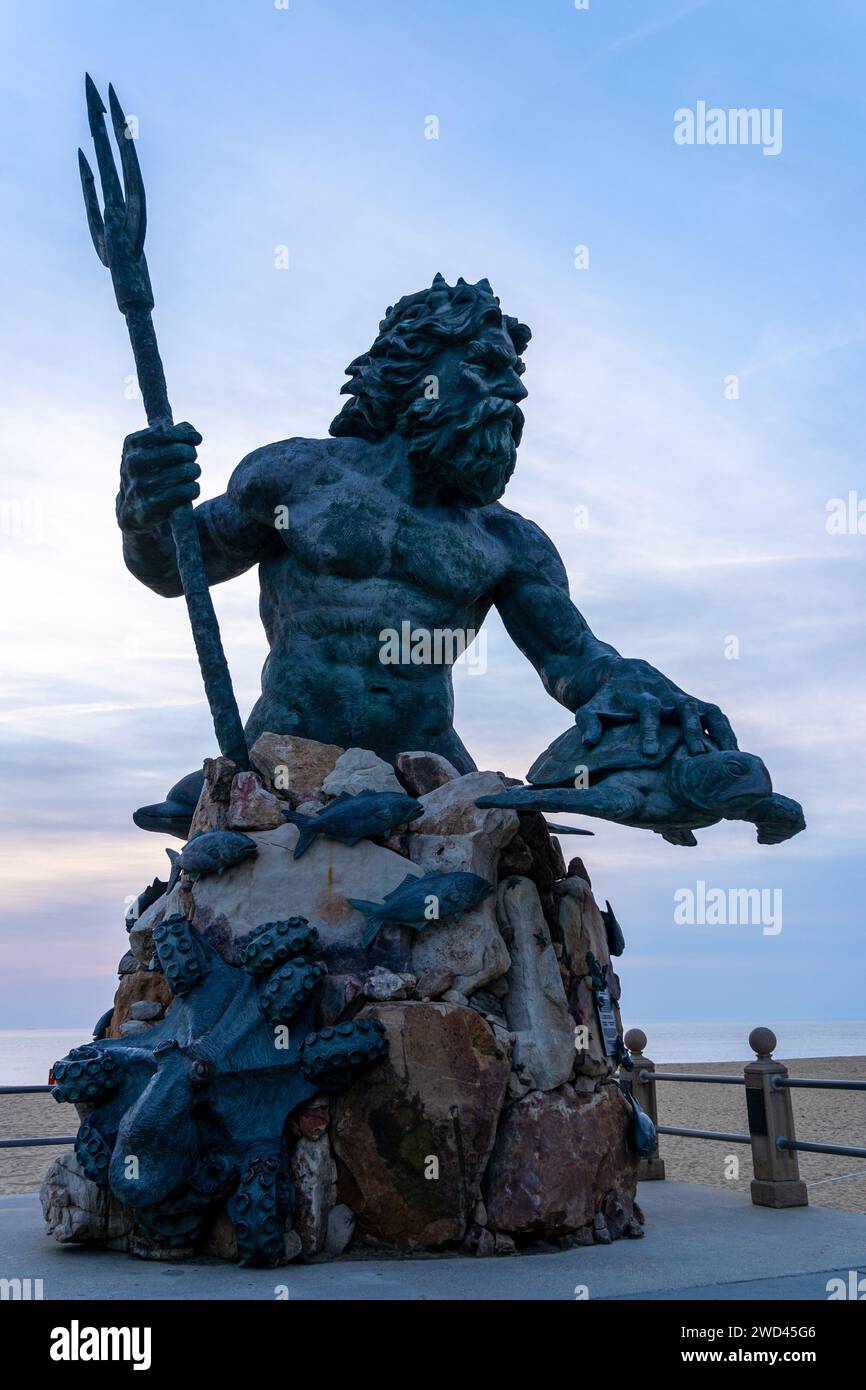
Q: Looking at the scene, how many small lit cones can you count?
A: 0